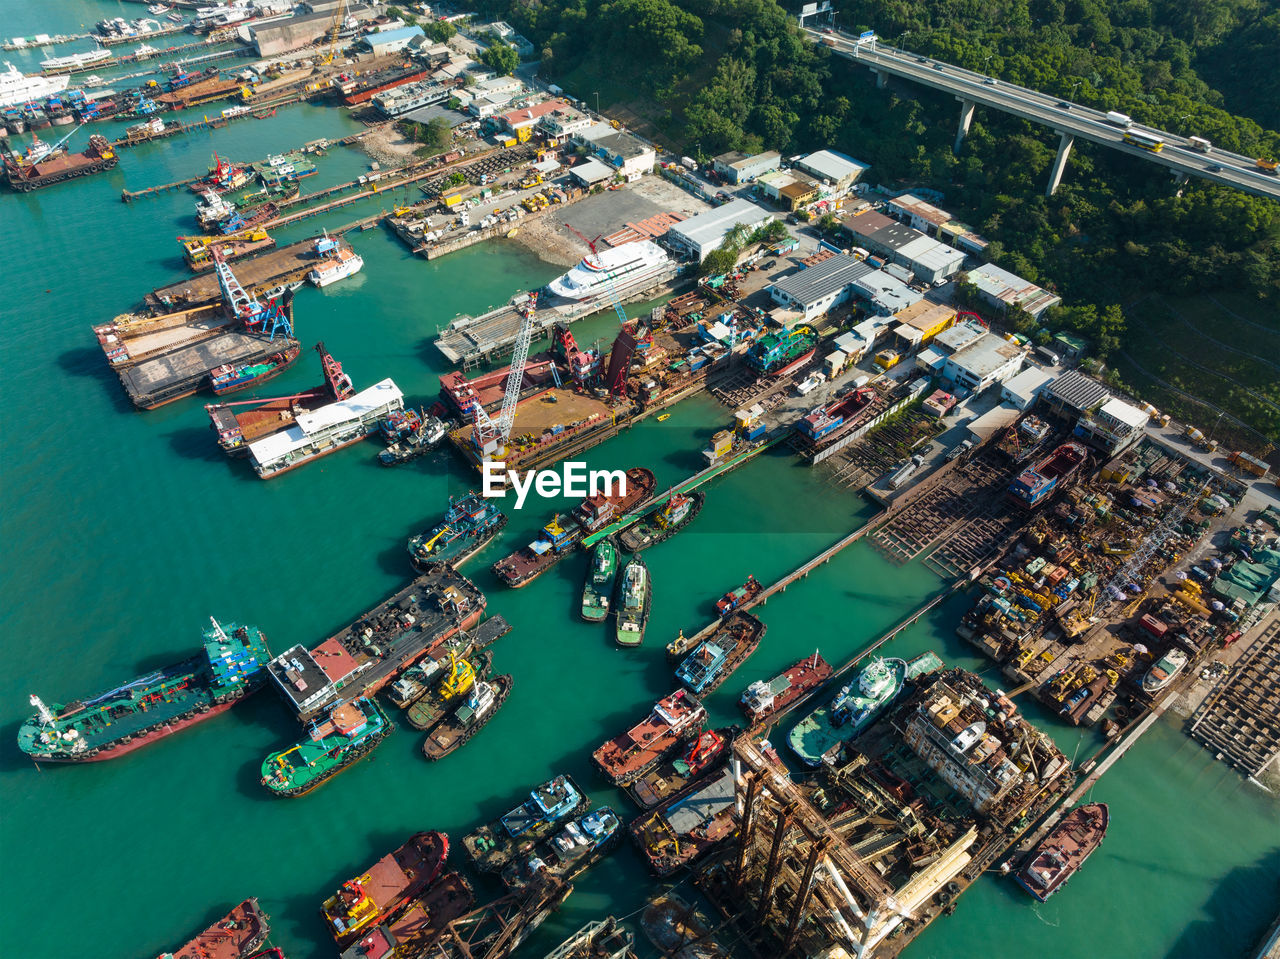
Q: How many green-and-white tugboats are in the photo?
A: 3